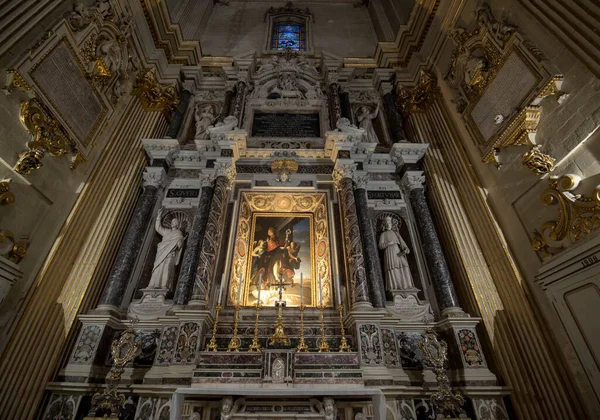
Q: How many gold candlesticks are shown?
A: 6